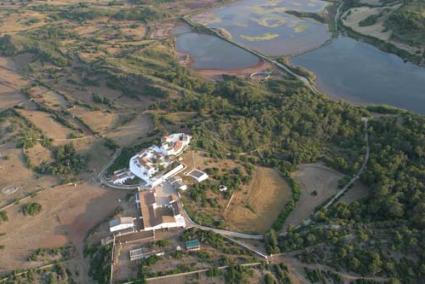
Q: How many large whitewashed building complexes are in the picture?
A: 1